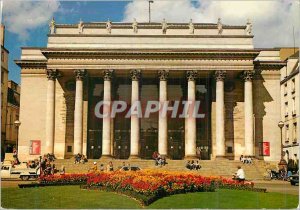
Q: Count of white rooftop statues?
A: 8